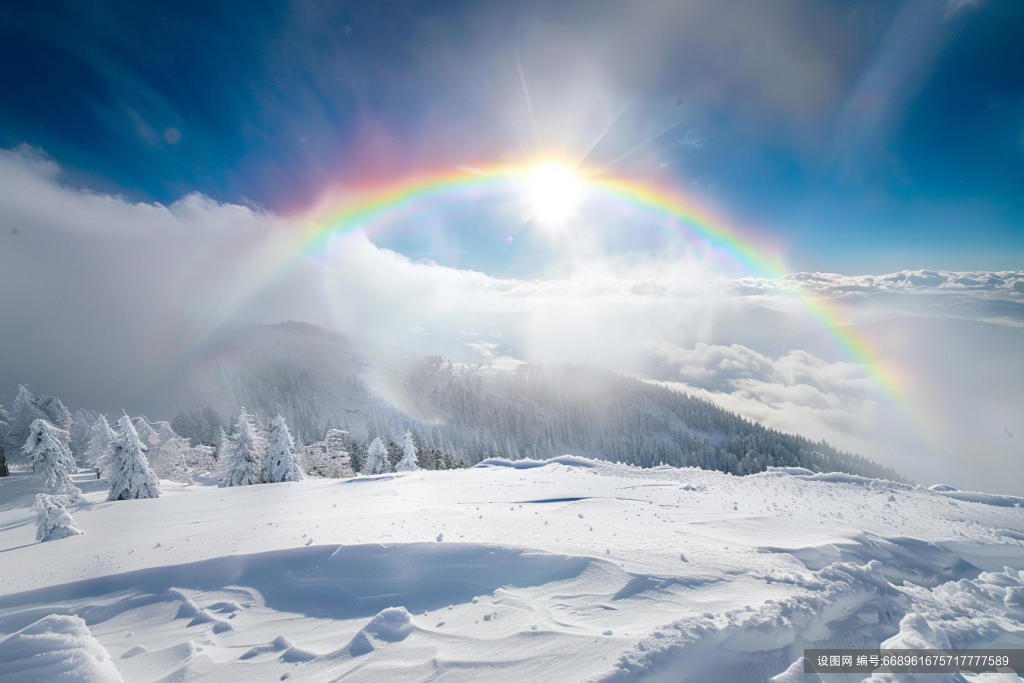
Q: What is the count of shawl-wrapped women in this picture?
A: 0